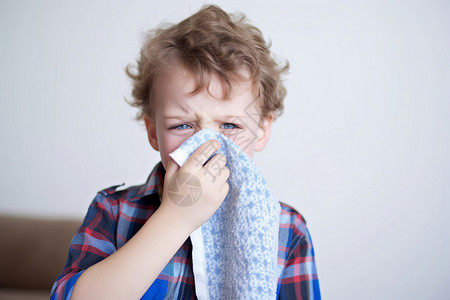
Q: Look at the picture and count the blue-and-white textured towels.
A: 1